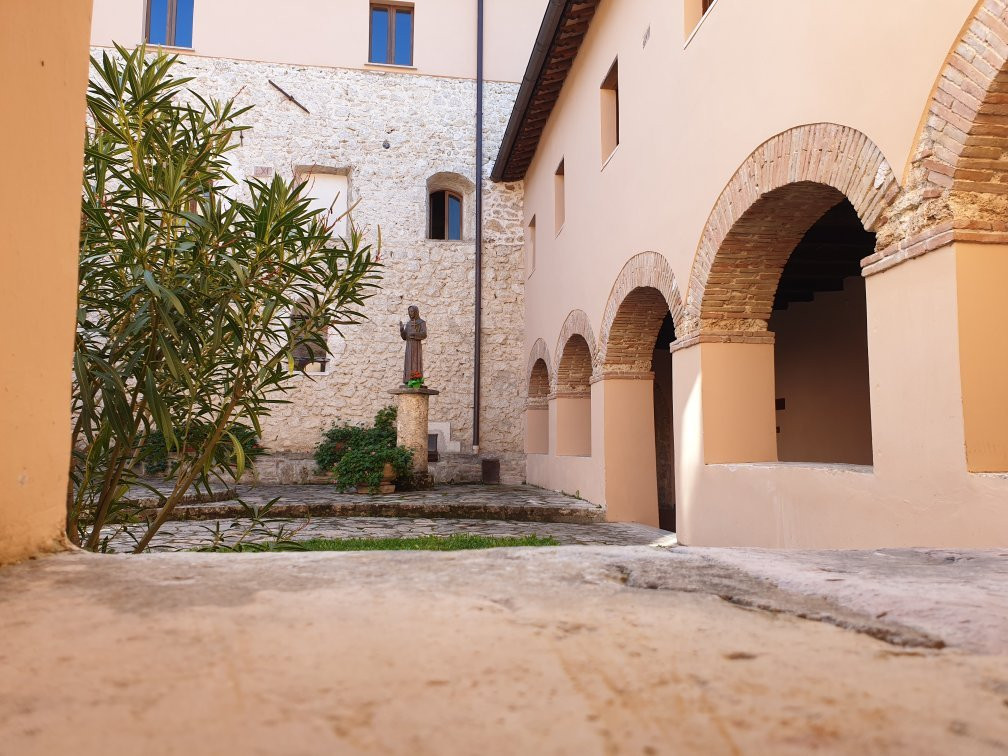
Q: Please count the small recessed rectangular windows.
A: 4